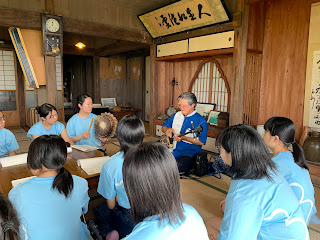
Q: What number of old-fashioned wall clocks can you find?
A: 1